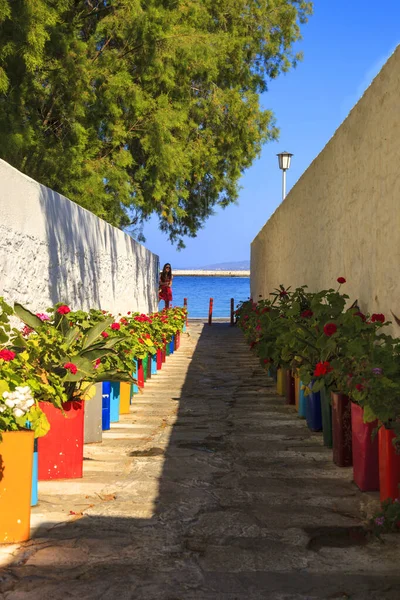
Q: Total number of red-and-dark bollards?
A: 3